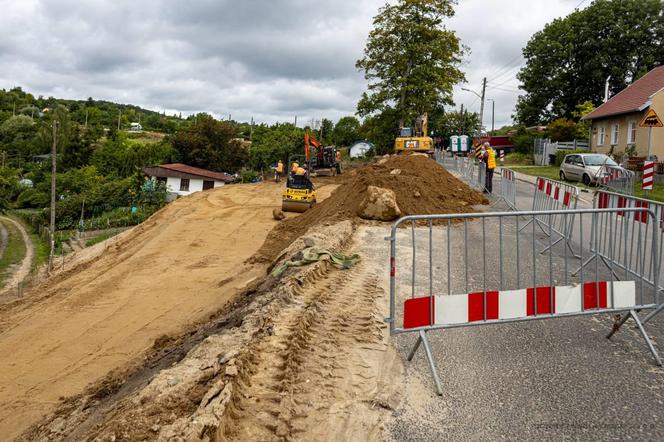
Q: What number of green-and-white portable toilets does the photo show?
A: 2